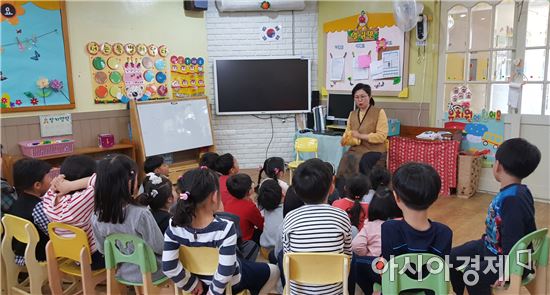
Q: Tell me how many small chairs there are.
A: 8